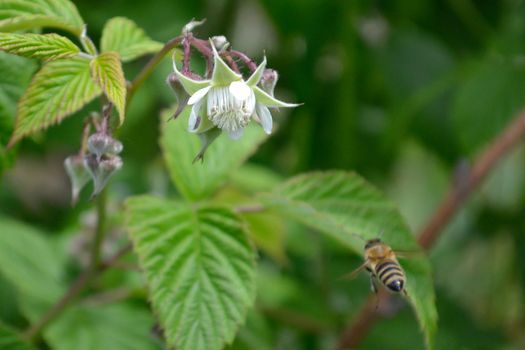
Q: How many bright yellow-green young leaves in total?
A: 5